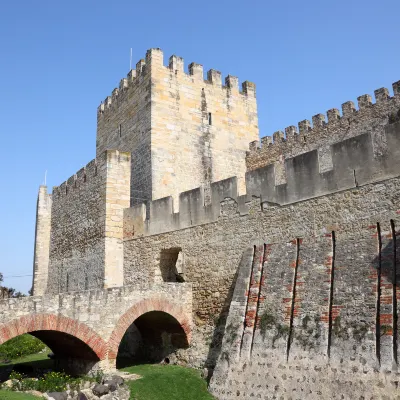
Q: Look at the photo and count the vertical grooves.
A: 6